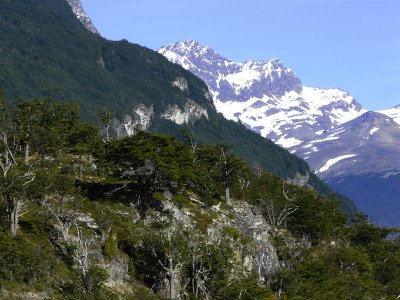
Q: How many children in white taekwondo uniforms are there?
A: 0